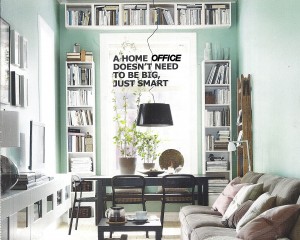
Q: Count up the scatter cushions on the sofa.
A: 5